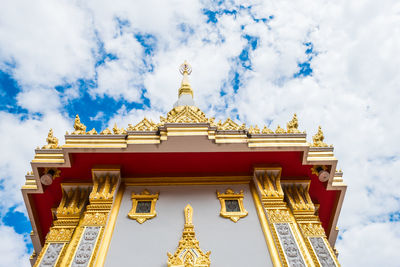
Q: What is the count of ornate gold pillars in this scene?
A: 4